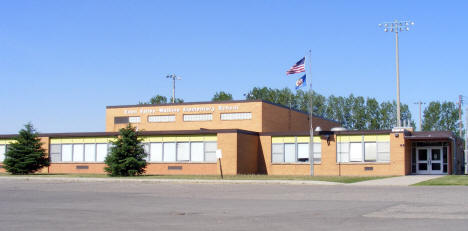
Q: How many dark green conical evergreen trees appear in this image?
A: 2